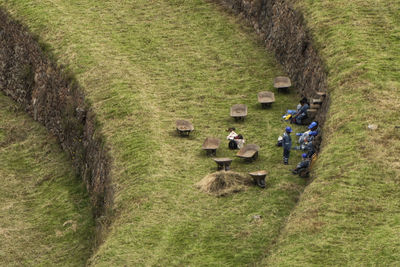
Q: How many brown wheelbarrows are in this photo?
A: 8